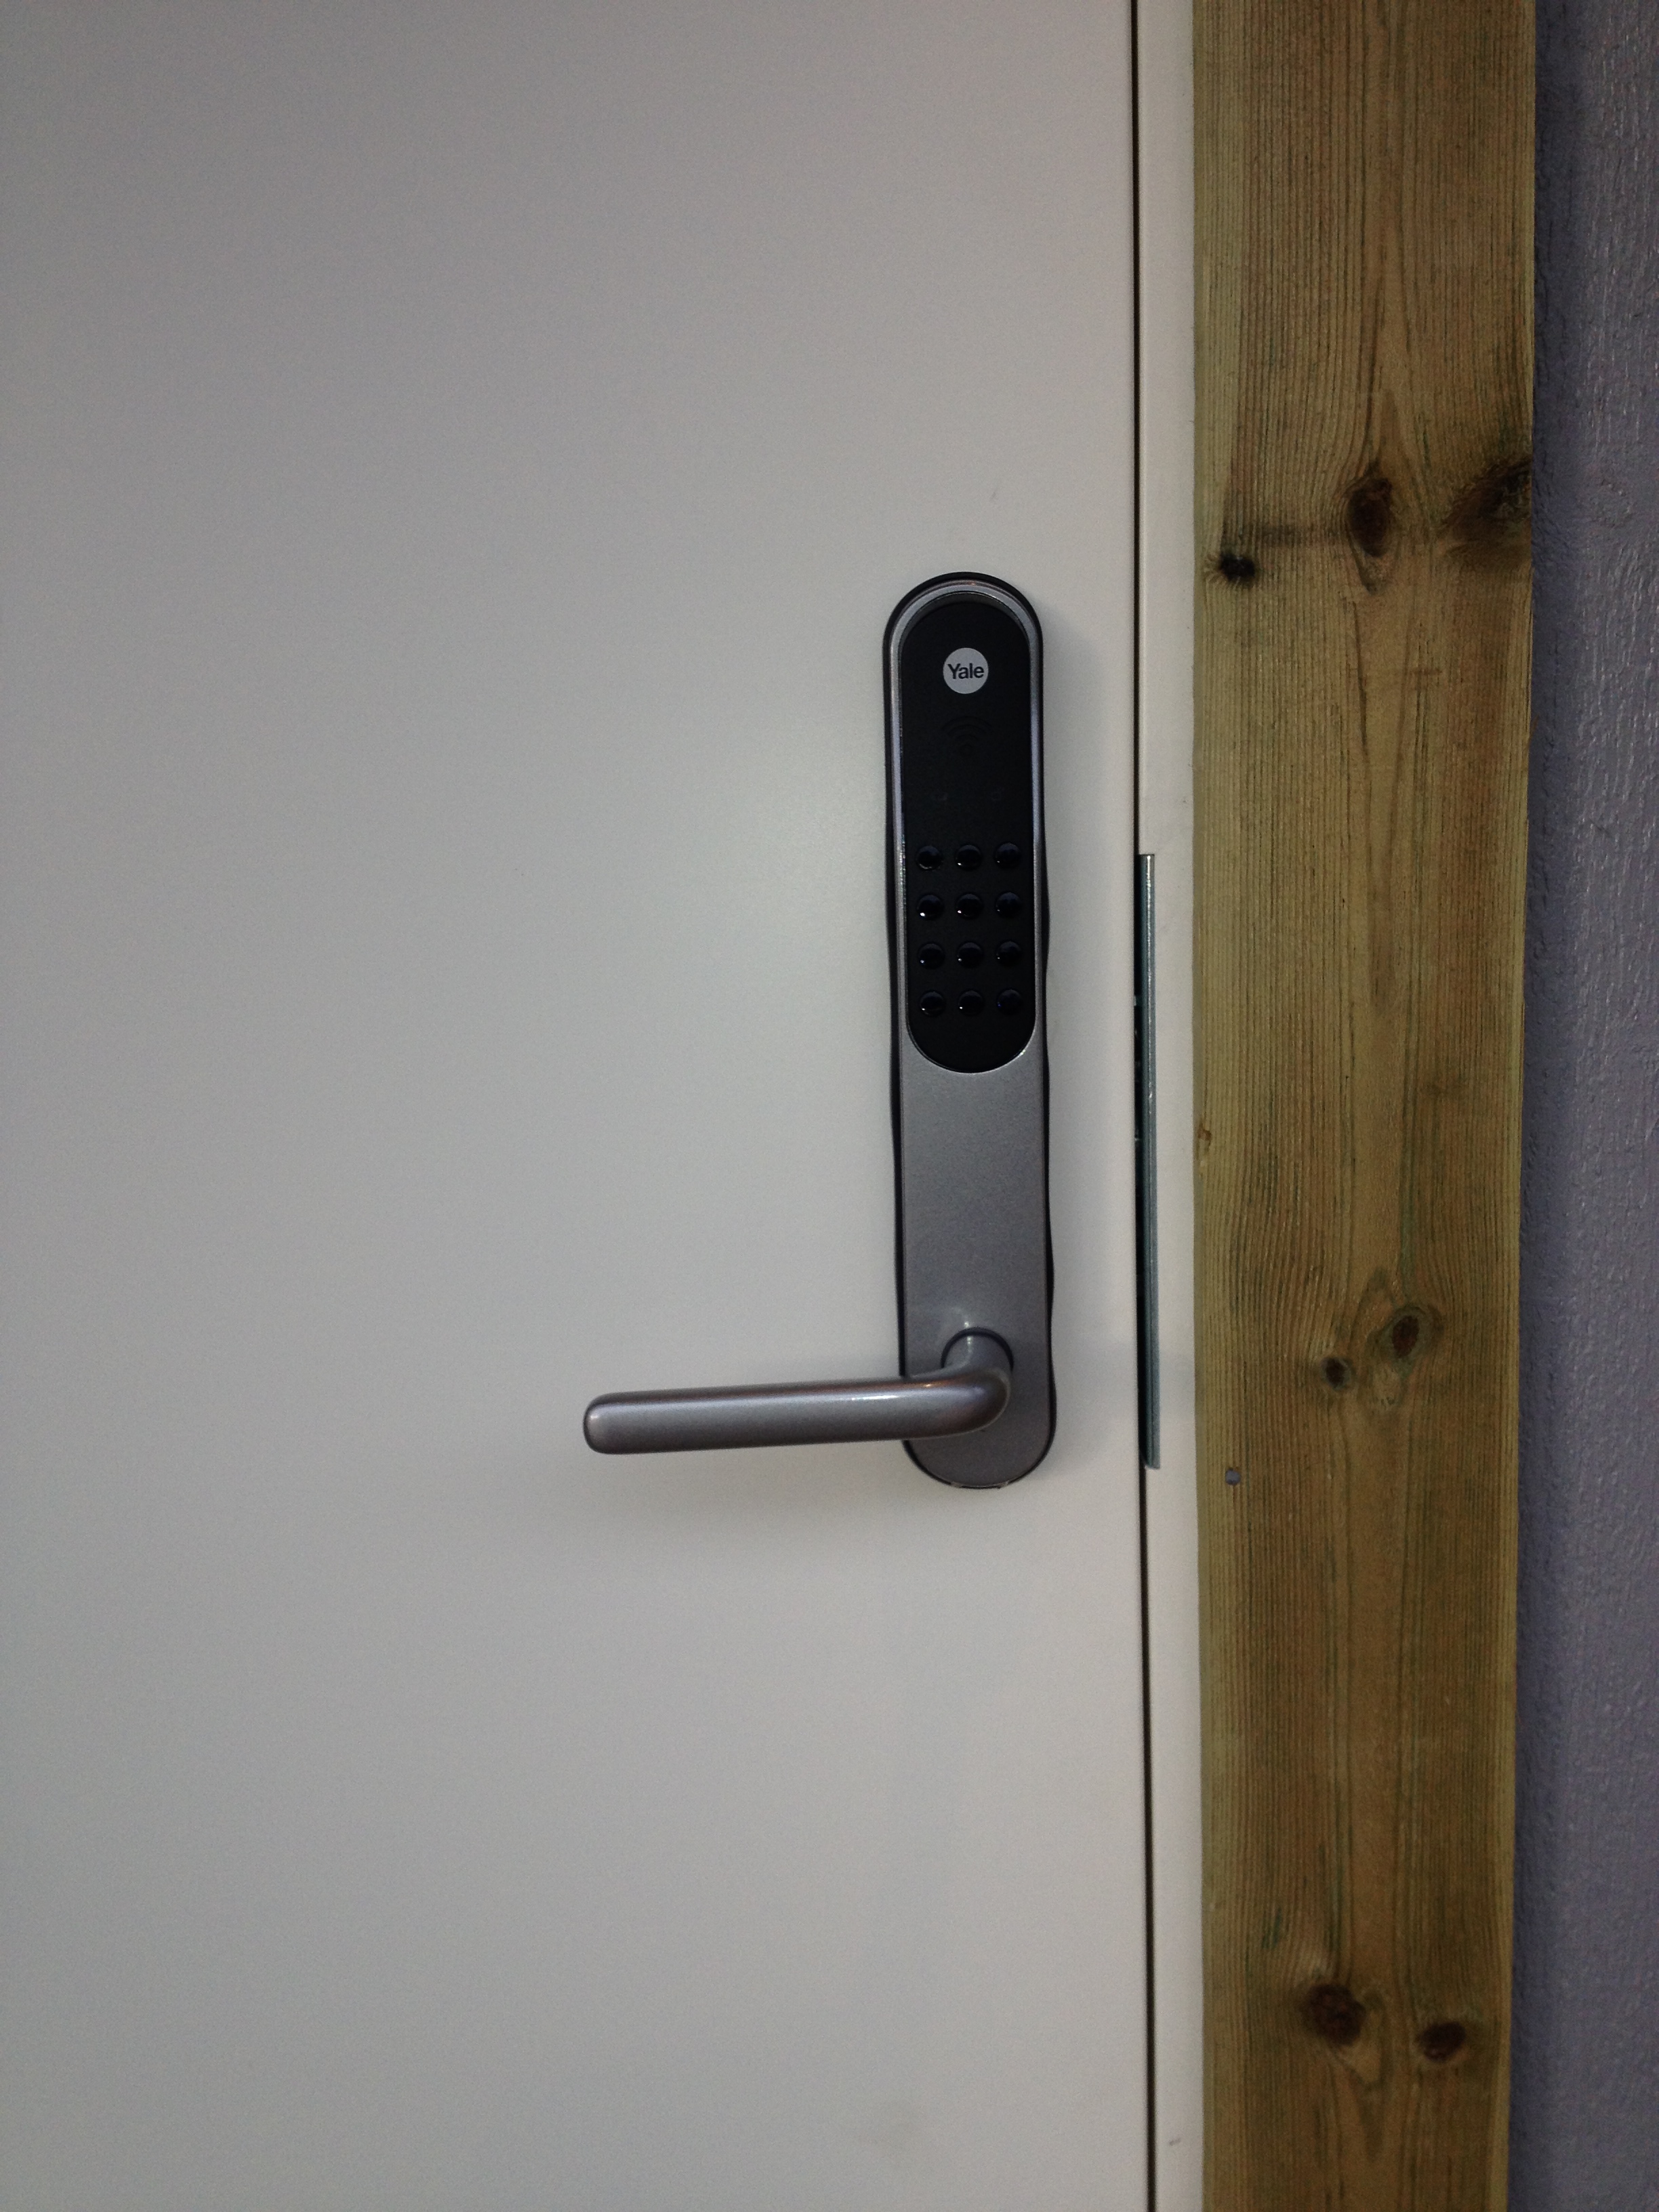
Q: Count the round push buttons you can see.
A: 12